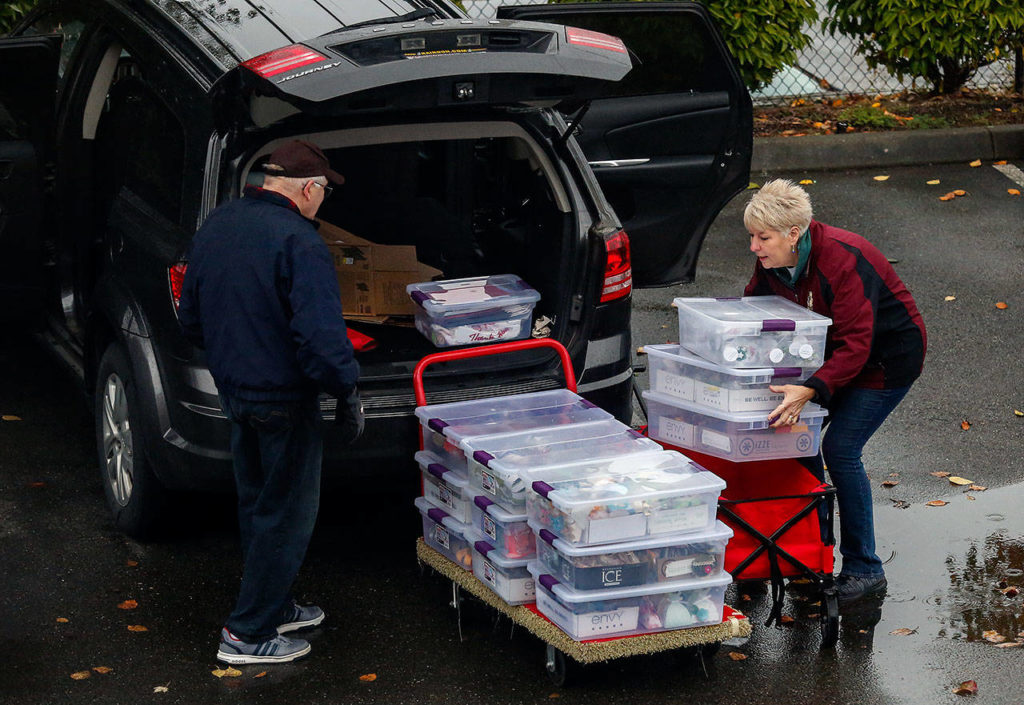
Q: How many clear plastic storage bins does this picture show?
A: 13